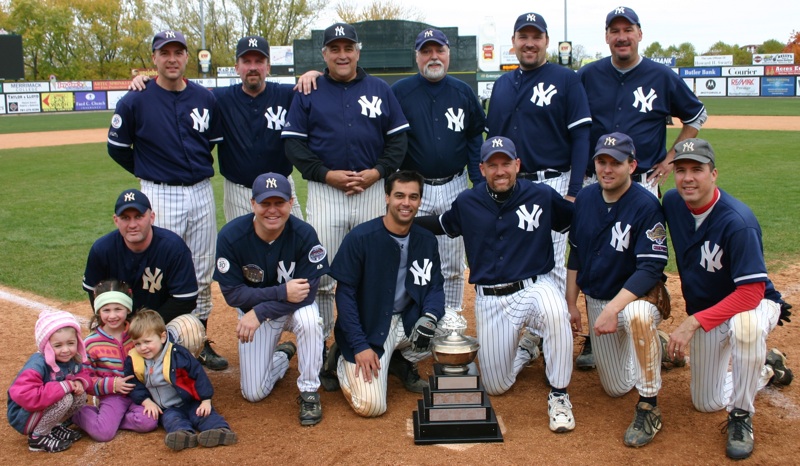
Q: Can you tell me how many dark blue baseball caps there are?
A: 10